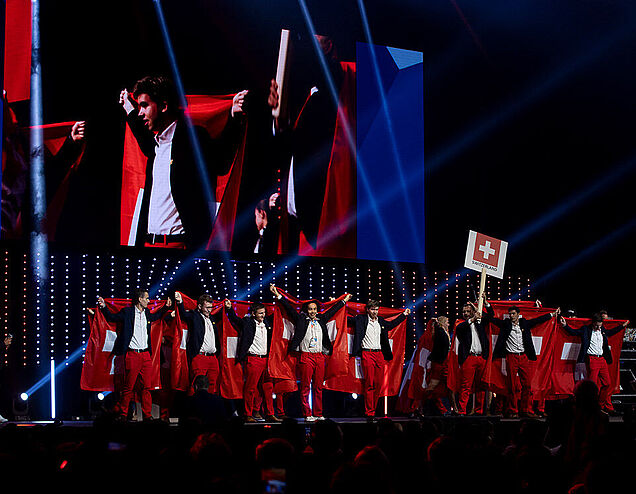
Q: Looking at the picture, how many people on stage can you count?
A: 9